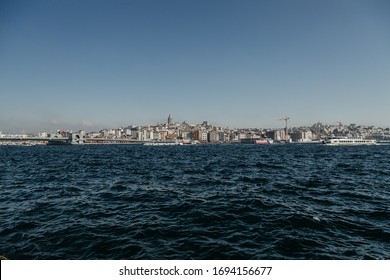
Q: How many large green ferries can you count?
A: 0